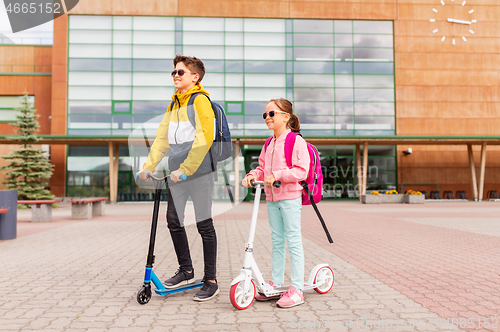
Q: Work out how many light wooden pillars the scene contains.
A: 7